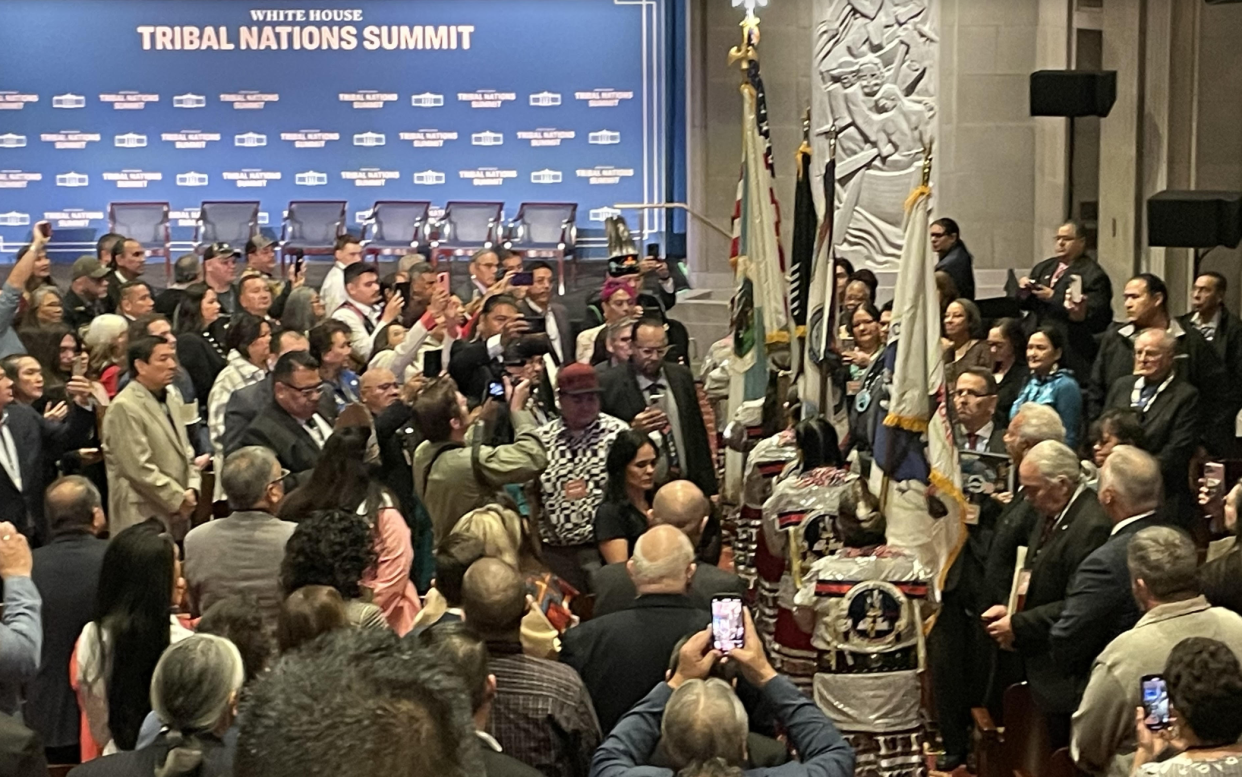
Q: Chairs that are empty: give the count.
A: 6